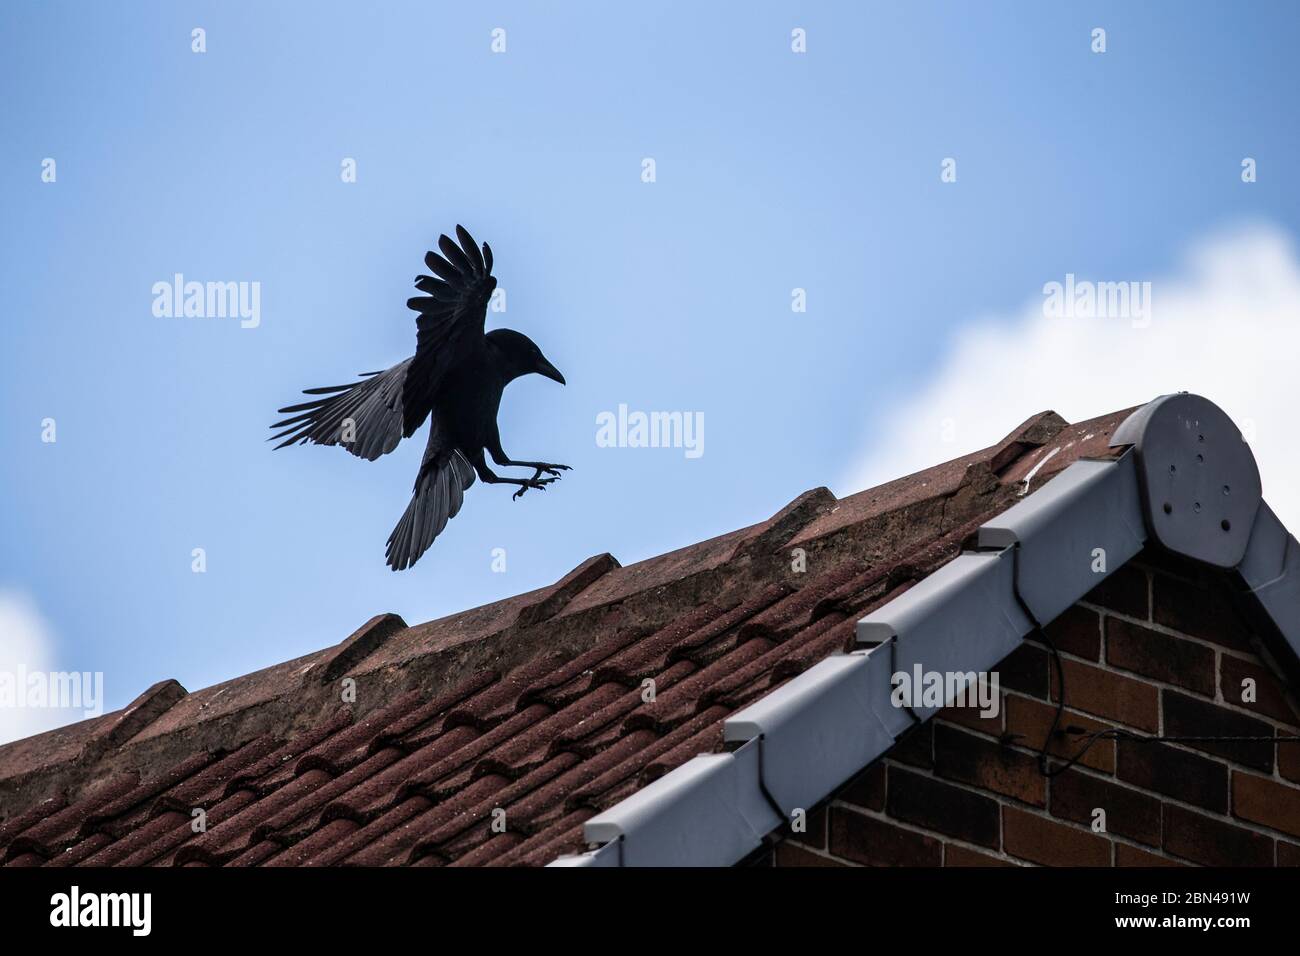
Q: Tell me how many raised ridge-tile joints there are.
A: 5